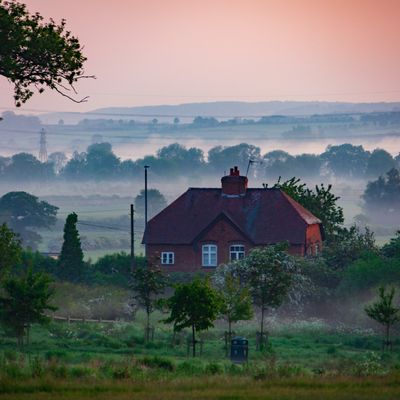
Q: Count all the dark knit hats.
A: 0